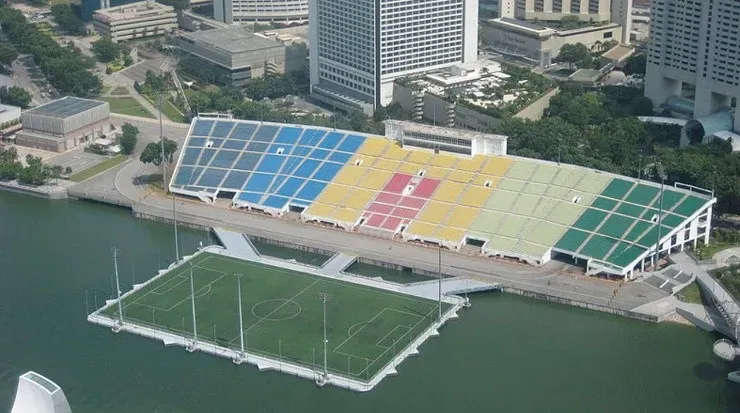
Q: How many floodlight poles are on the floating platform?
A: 6